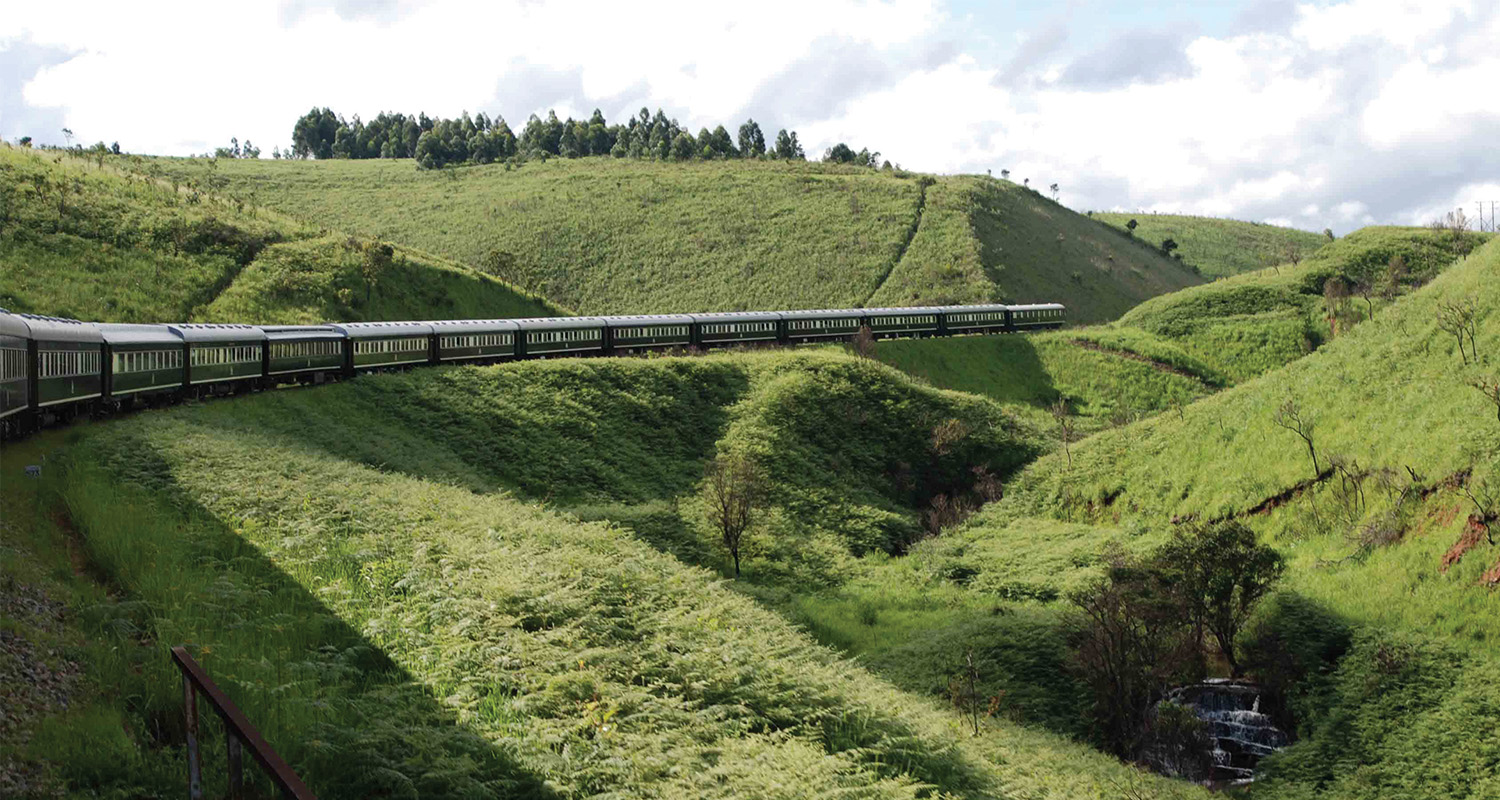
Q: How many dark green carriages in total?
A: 14